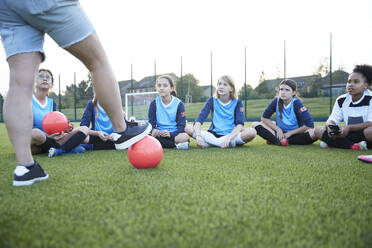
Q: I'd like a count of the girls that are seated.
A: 6